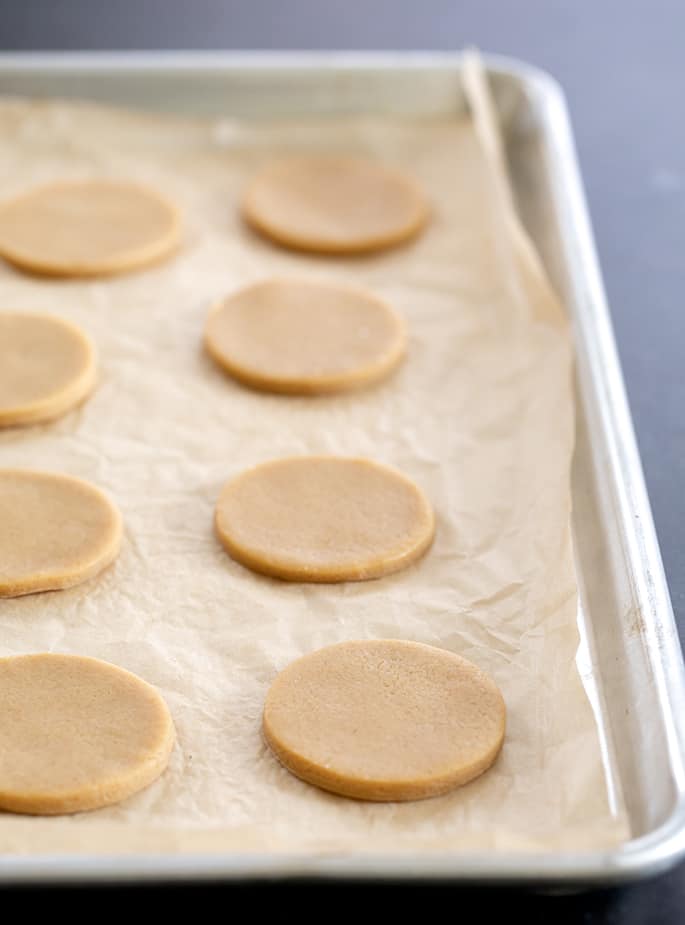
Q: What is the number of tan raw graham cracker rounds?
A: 8